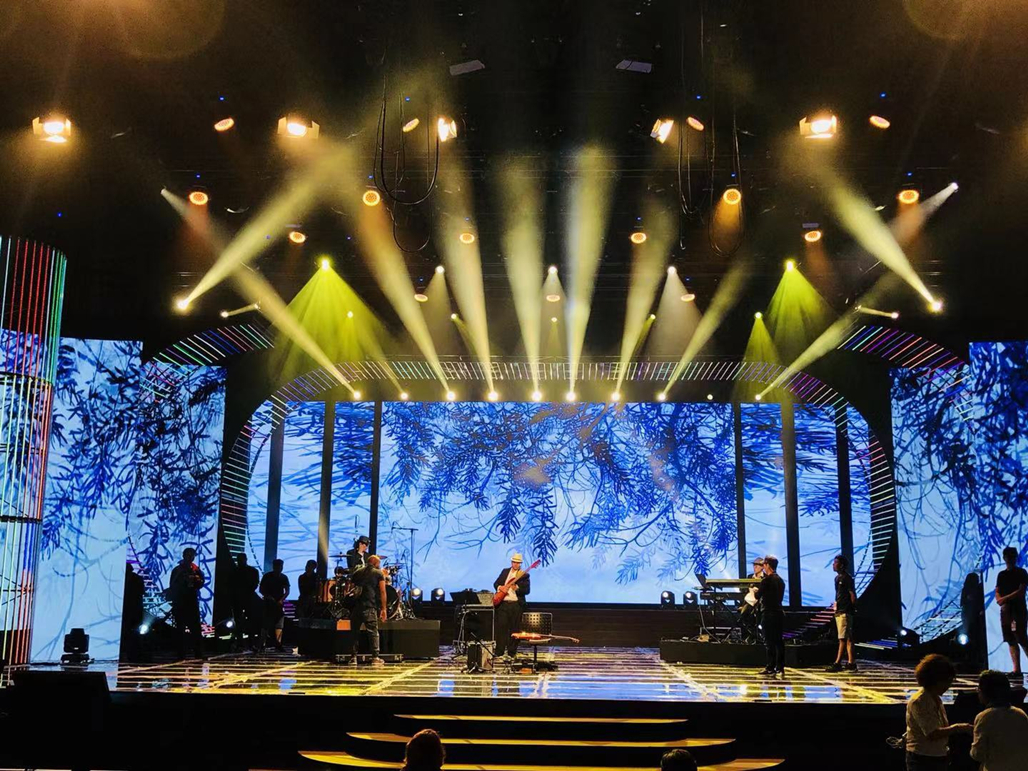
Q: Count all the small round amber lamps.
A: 15